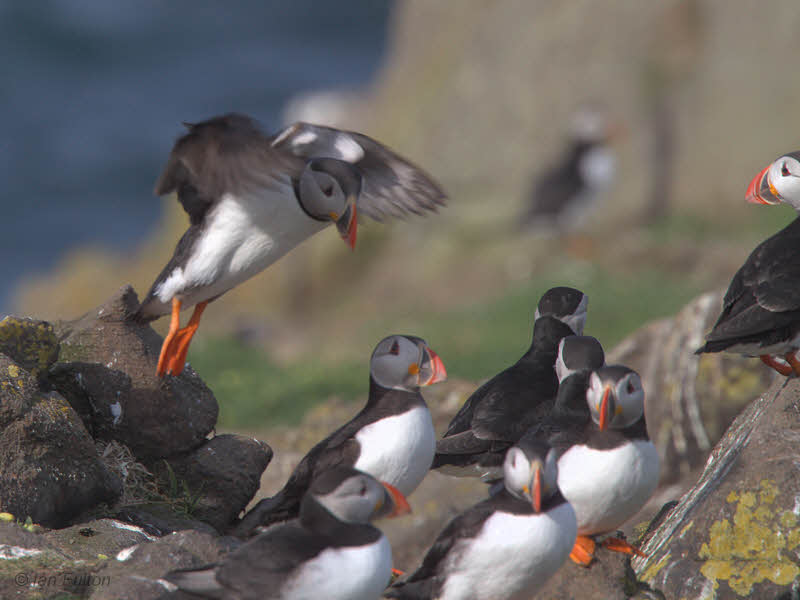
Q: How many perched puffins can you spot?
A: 8